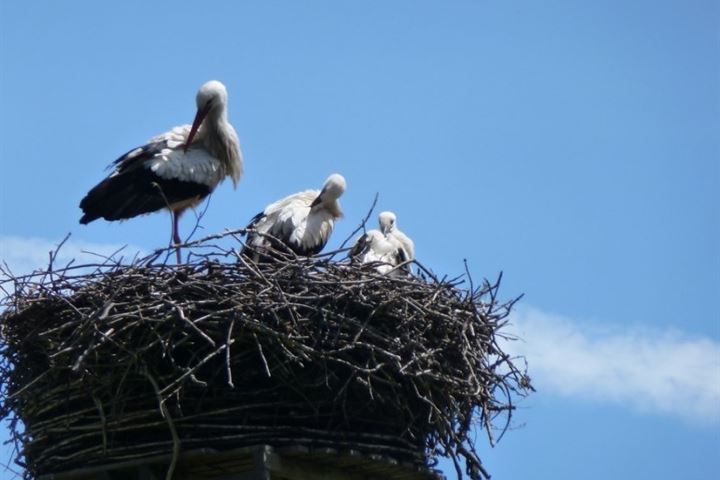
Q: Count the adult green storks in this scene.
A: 0